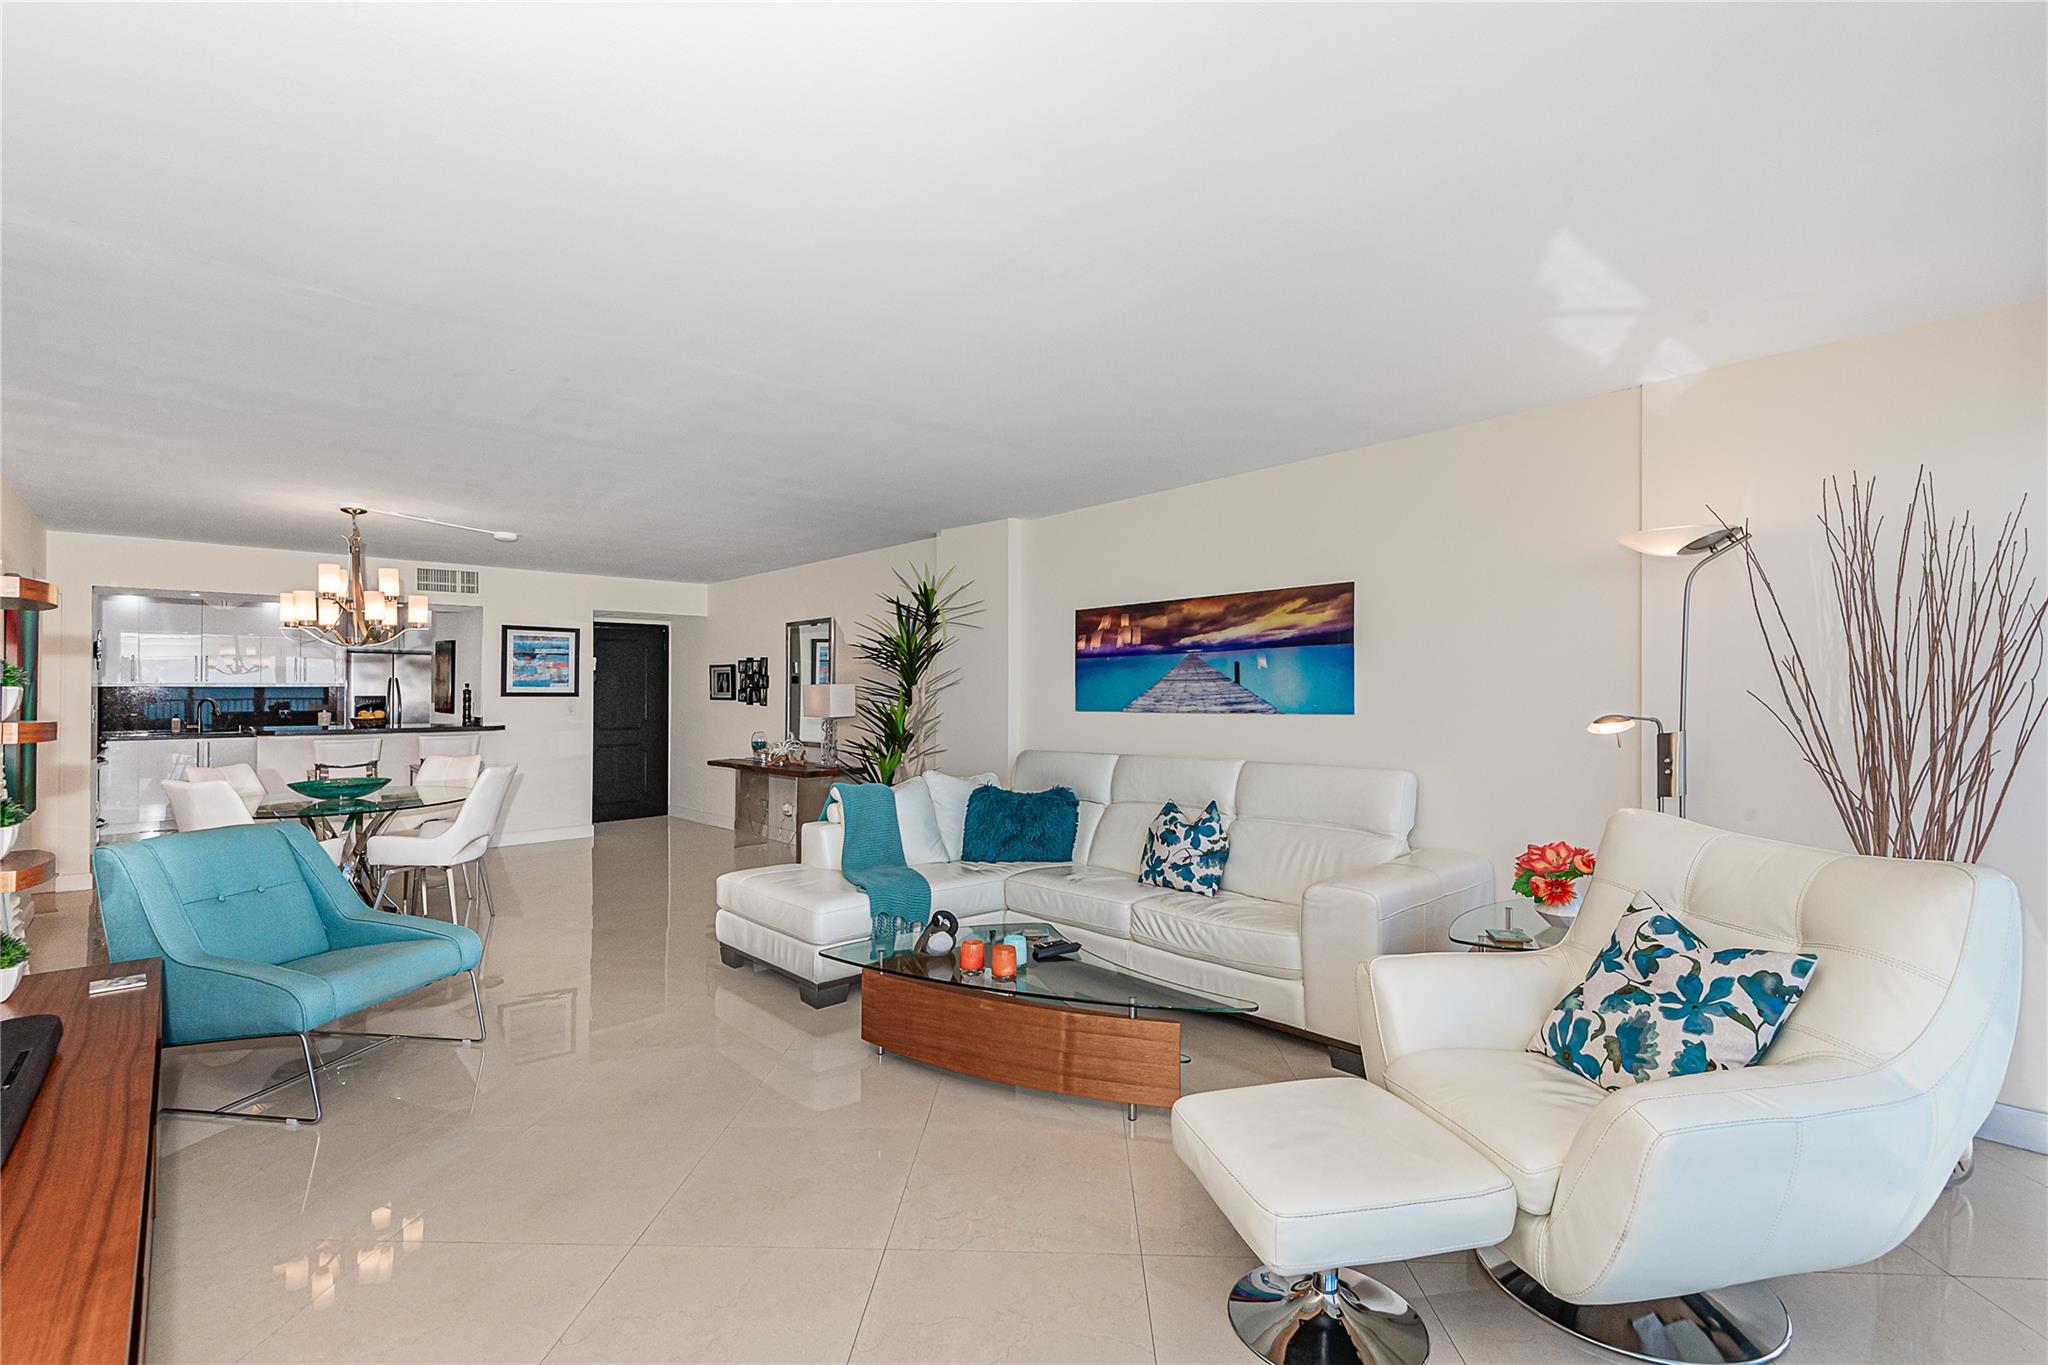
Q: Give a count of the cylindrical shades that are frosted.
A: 9